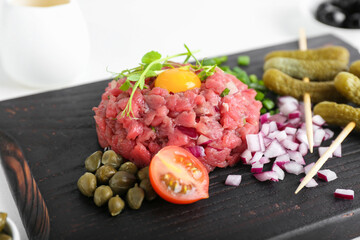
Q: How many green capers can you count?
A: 11